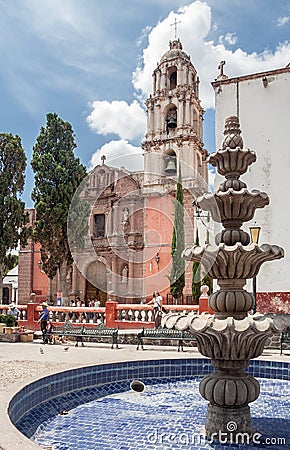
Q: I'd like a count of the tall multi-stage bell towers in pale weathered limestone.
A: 1